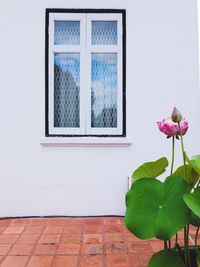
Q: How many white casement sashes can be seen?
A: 2